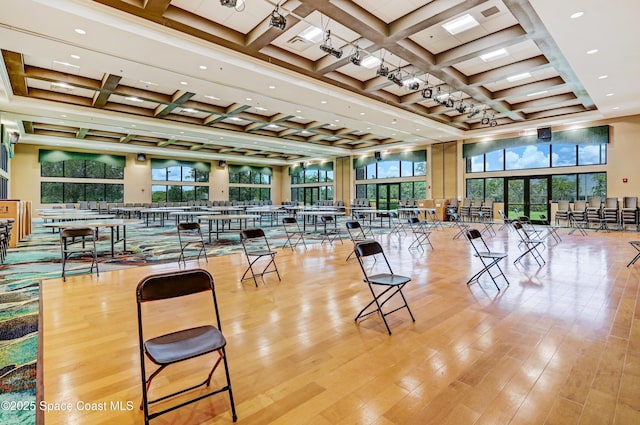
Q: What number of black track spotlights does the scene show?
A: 14